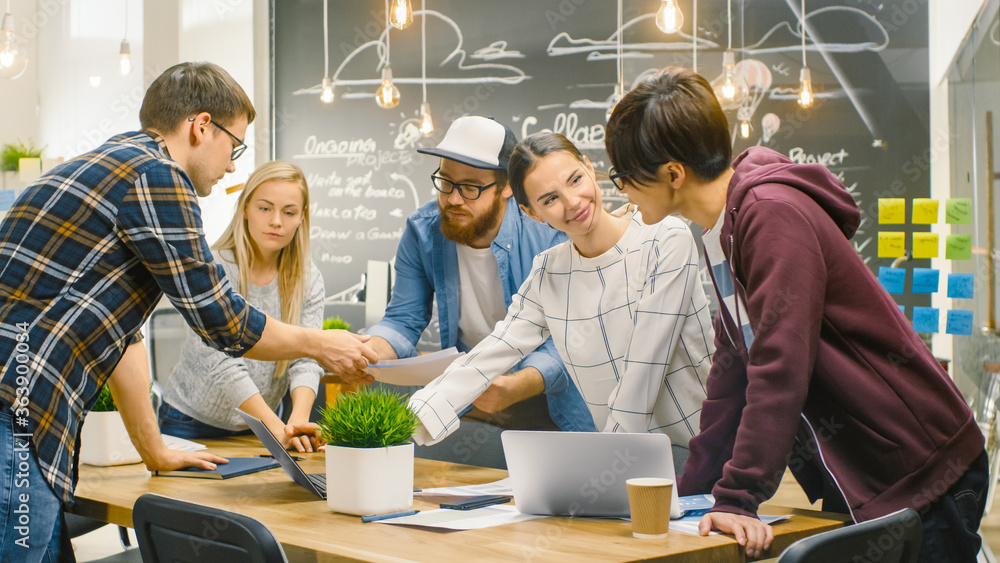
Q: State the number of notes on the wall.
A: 12